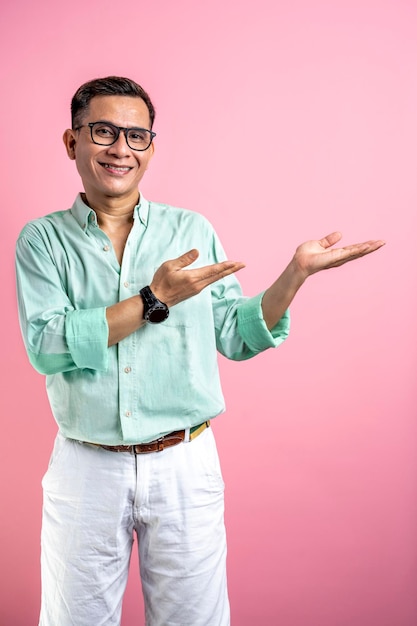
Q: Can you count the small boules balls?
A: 0